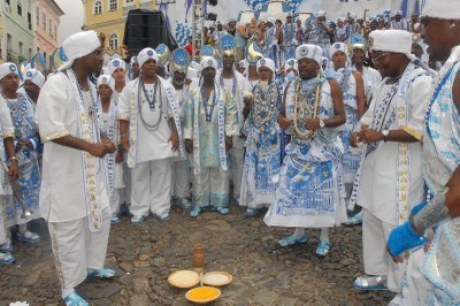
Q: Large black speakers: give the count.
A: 1